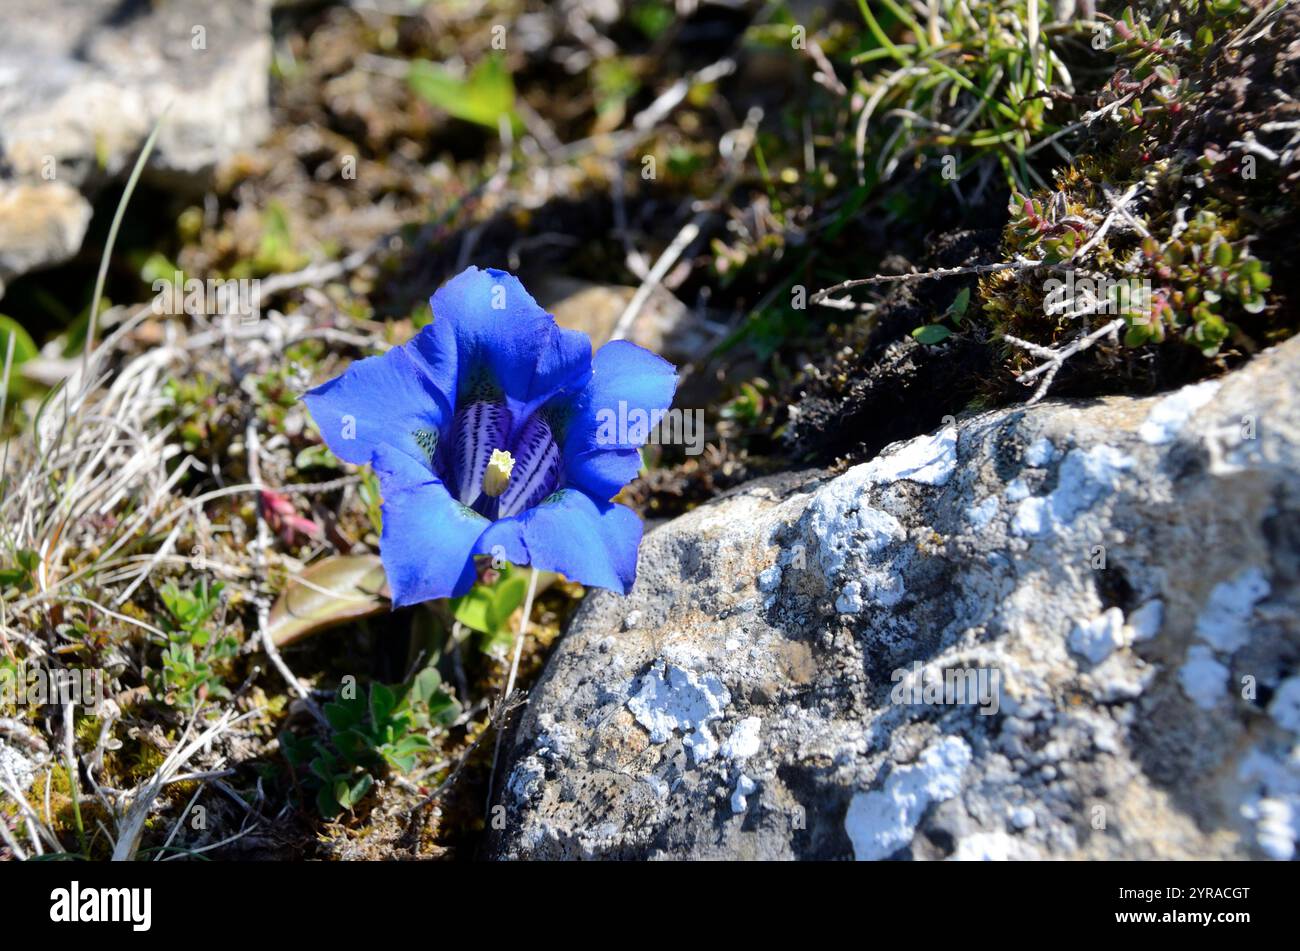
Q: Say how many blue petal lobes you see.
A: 5